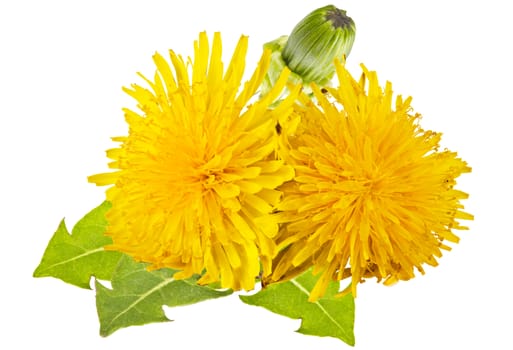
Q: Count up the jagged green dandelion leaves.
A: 3